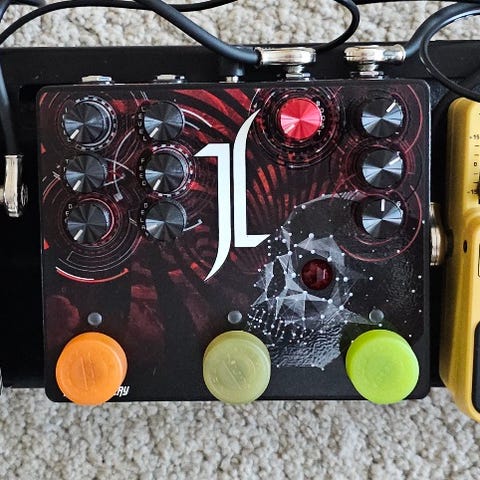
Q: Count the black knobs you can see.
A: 9